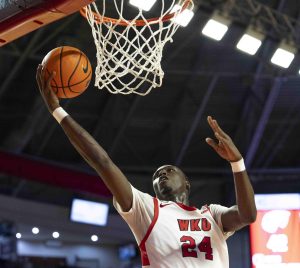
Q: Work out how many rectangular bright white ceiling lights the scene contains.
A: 5